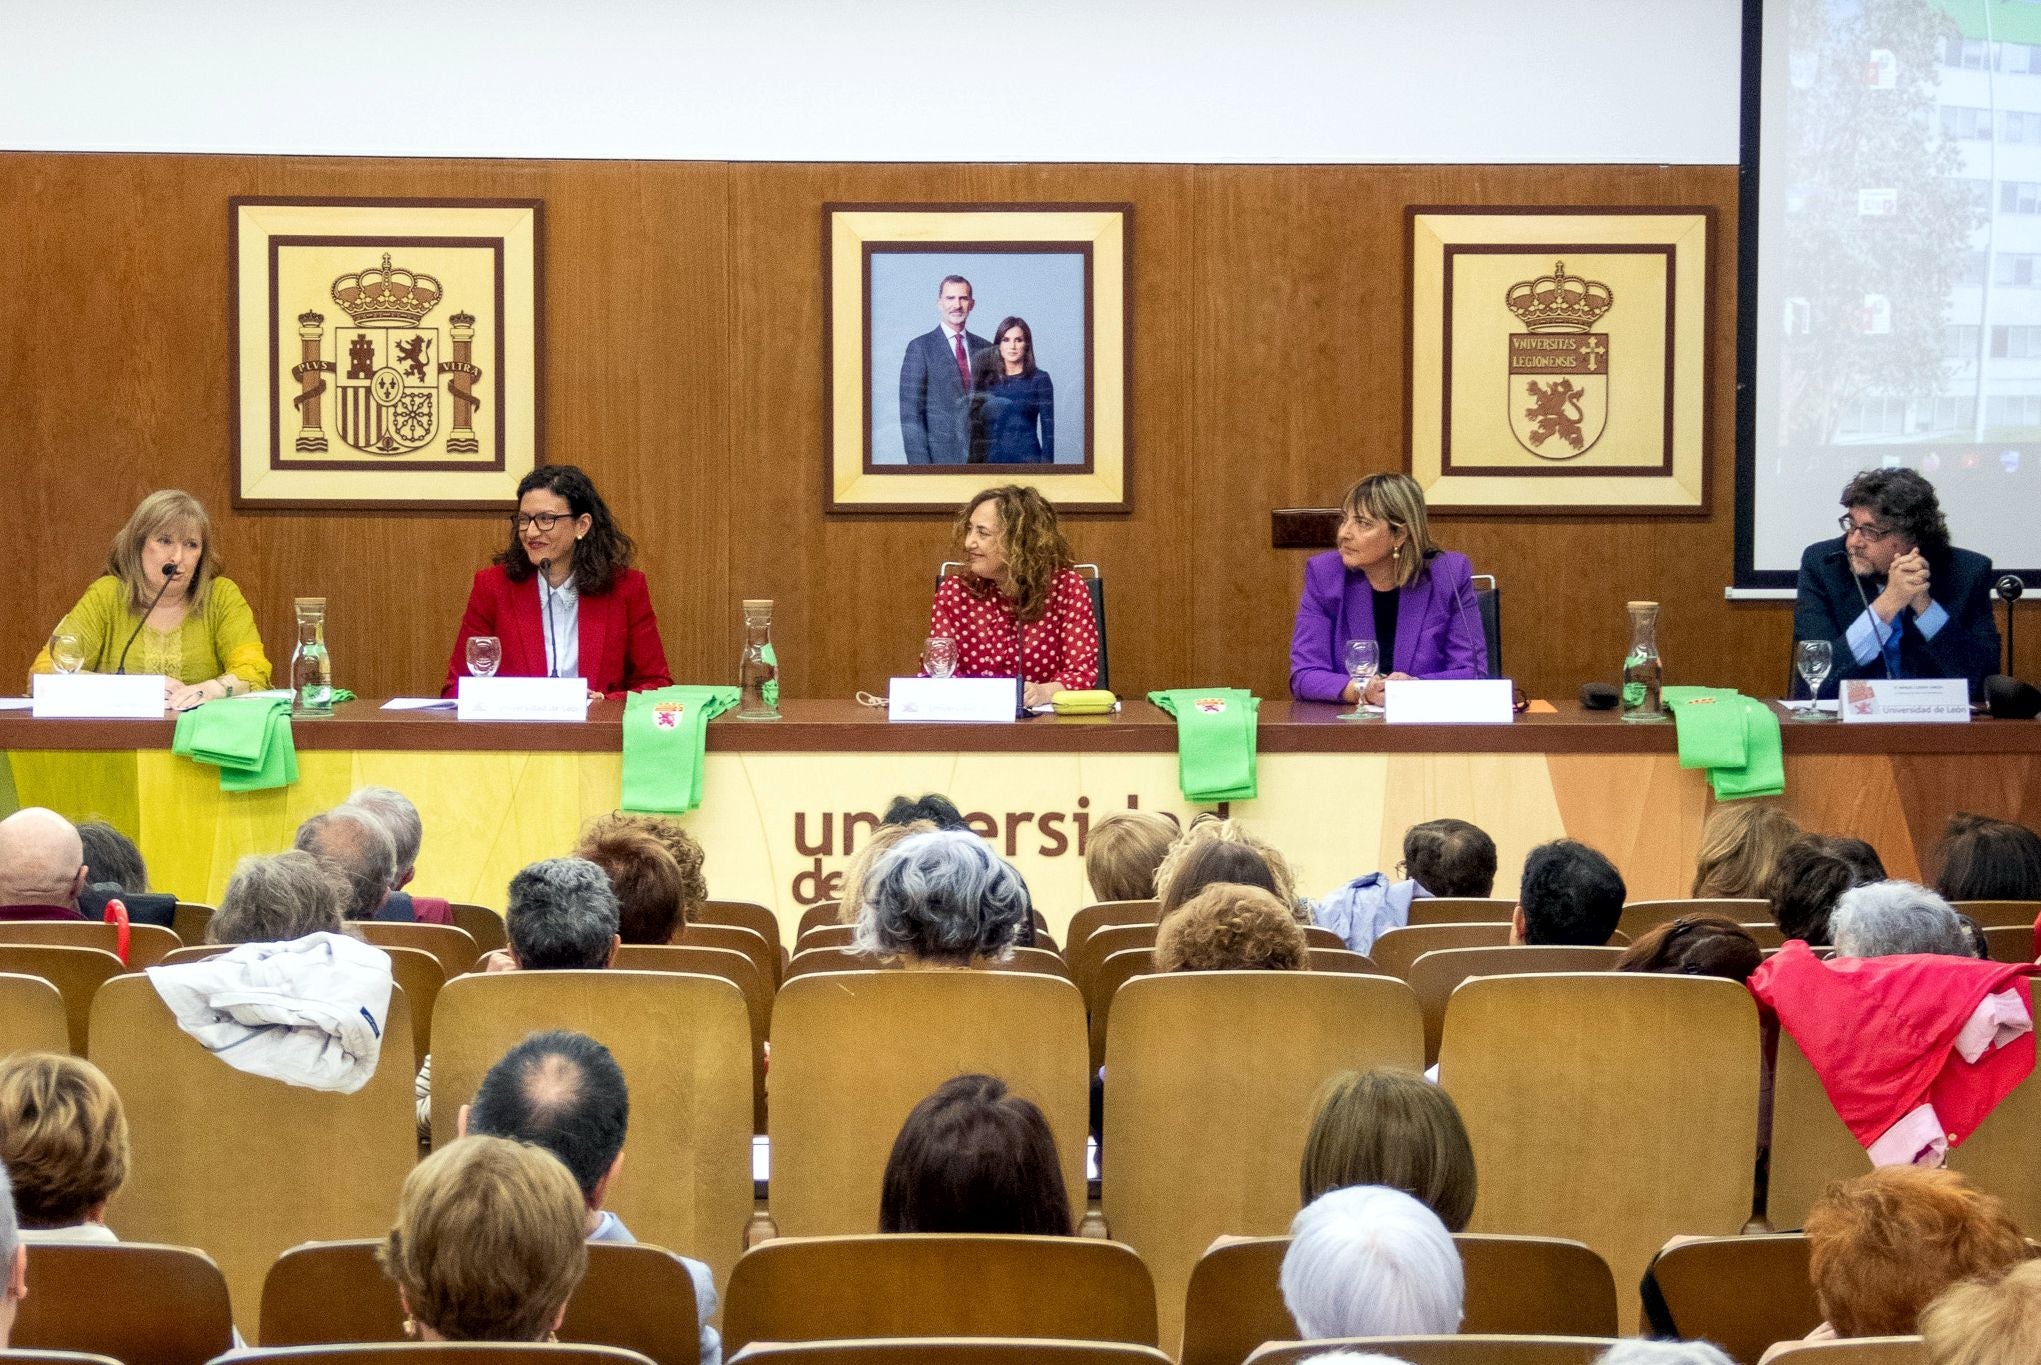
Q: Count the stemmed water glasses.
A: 5